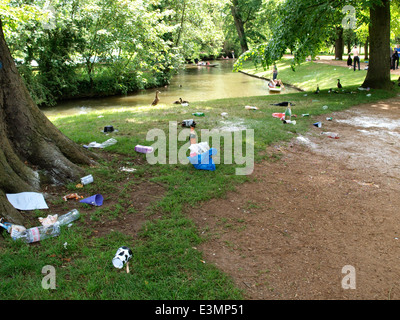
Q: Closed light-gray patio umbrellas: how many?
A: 0